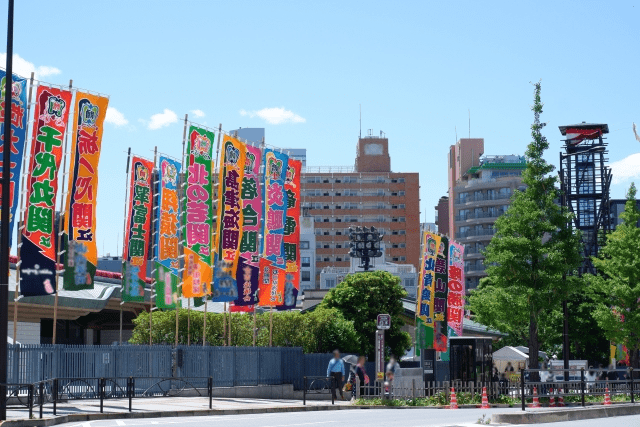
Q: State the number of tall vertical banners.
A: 13